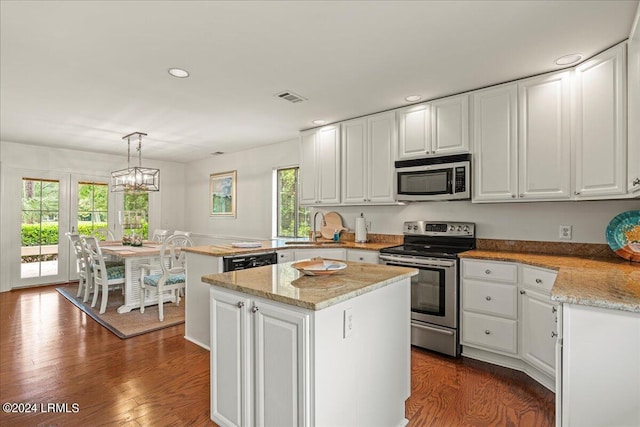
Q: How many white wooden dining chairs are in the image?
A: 6